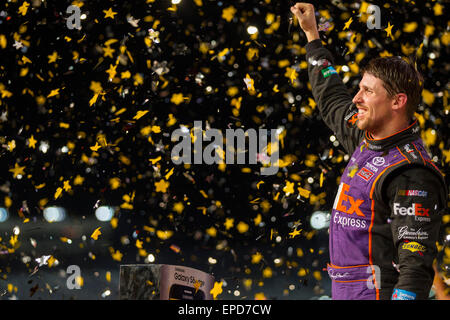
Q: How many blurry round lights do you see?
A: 4